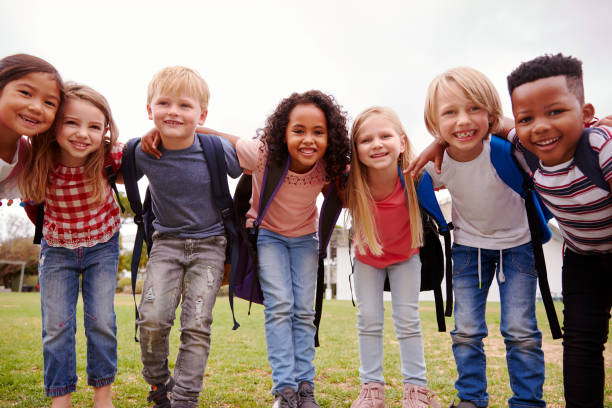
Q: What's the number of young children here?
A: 7